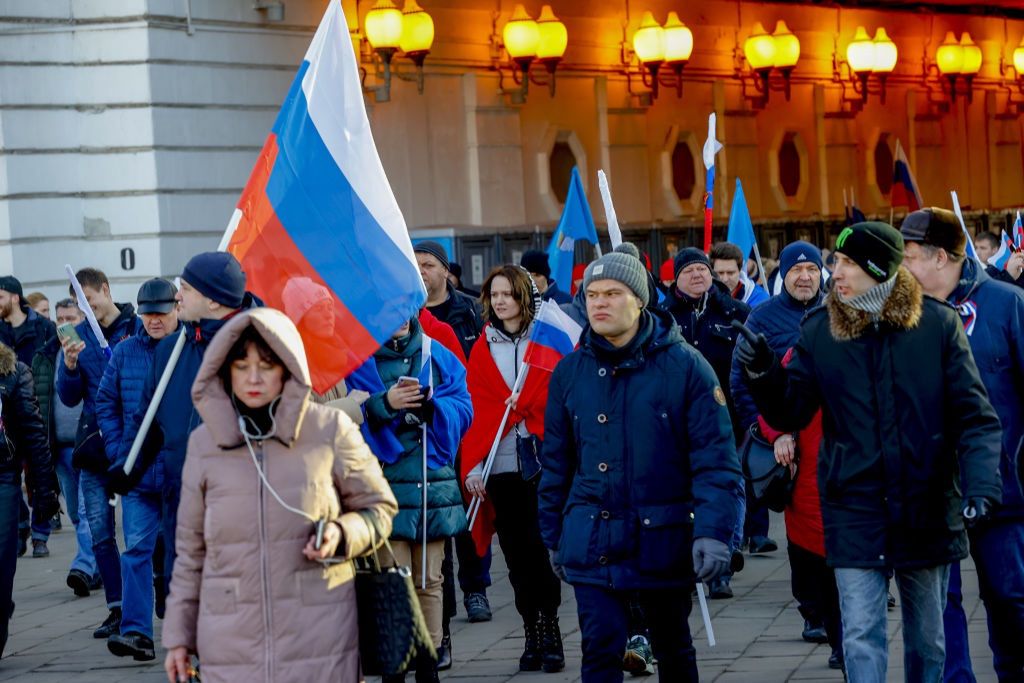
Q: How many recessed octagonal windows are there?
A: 4